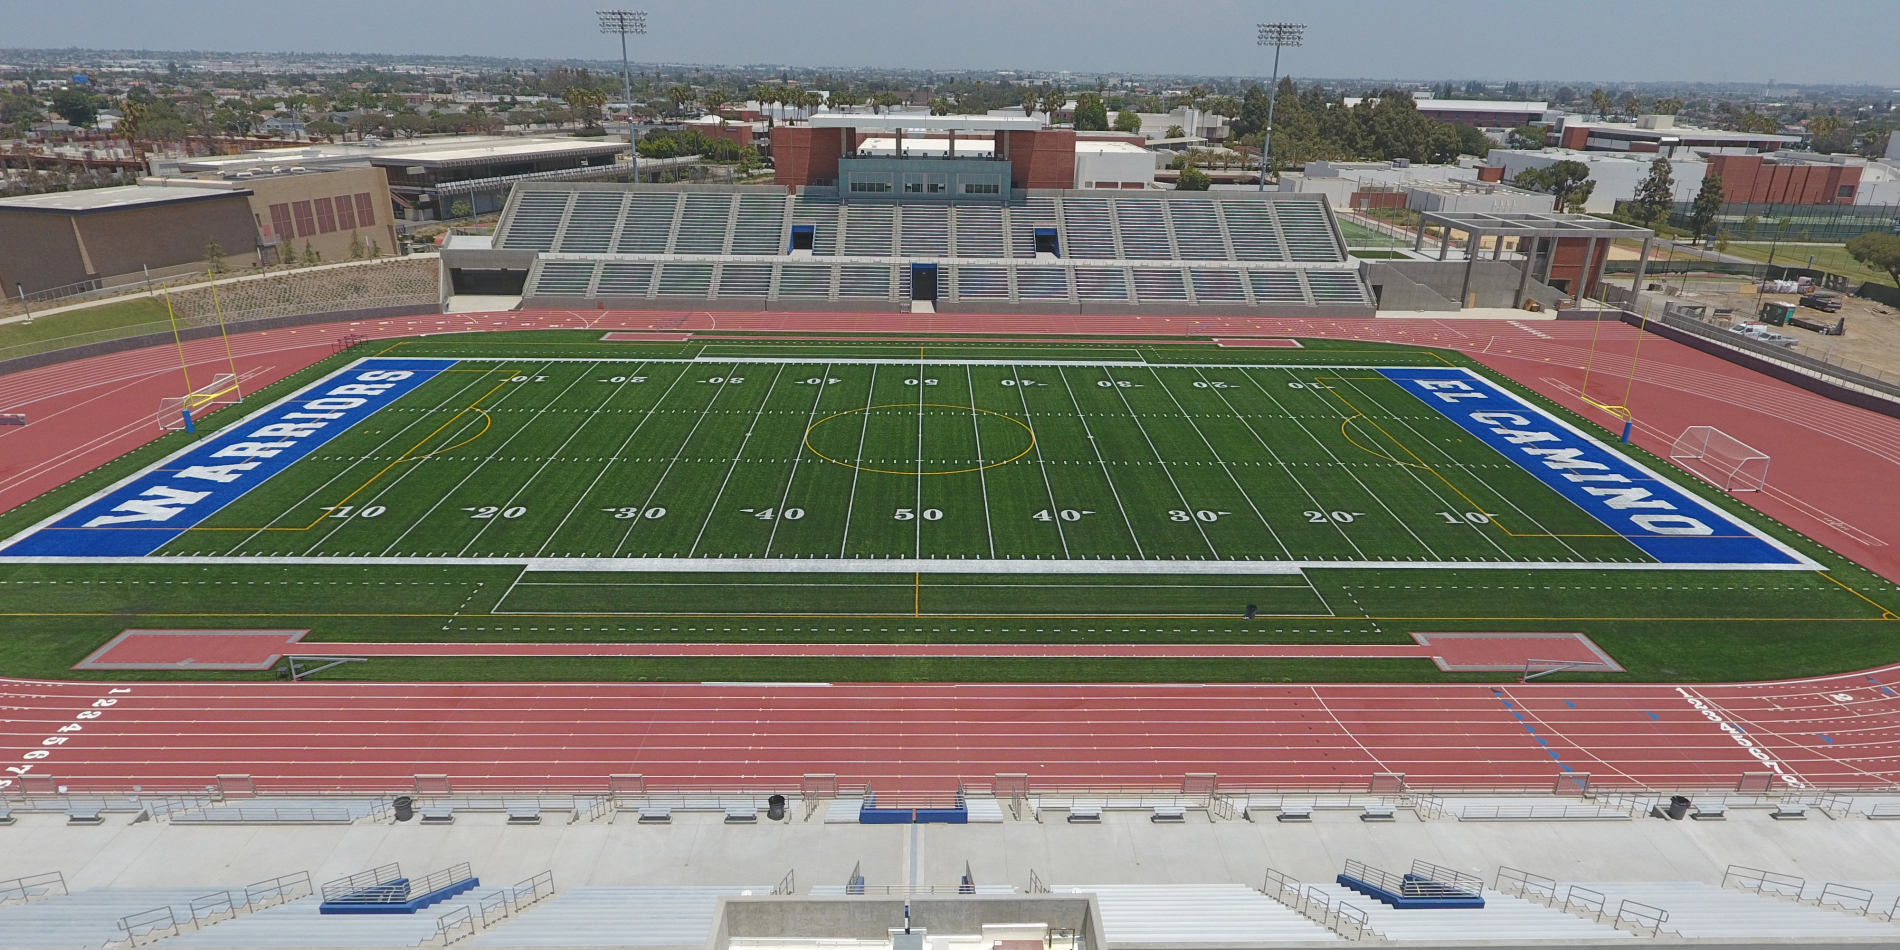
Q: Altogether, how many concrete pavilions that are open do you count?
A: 1